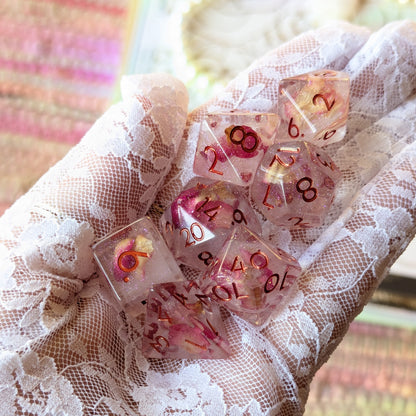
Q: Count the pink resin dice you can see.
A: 7